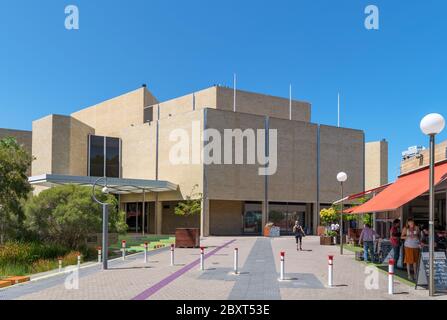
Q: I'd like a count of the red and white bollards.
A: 11